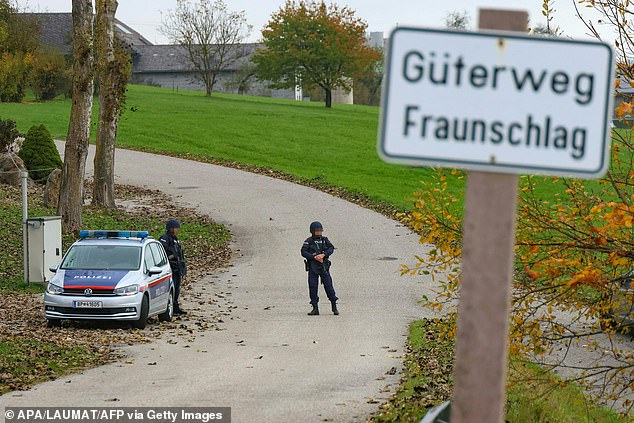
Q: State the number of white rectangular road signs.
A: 1